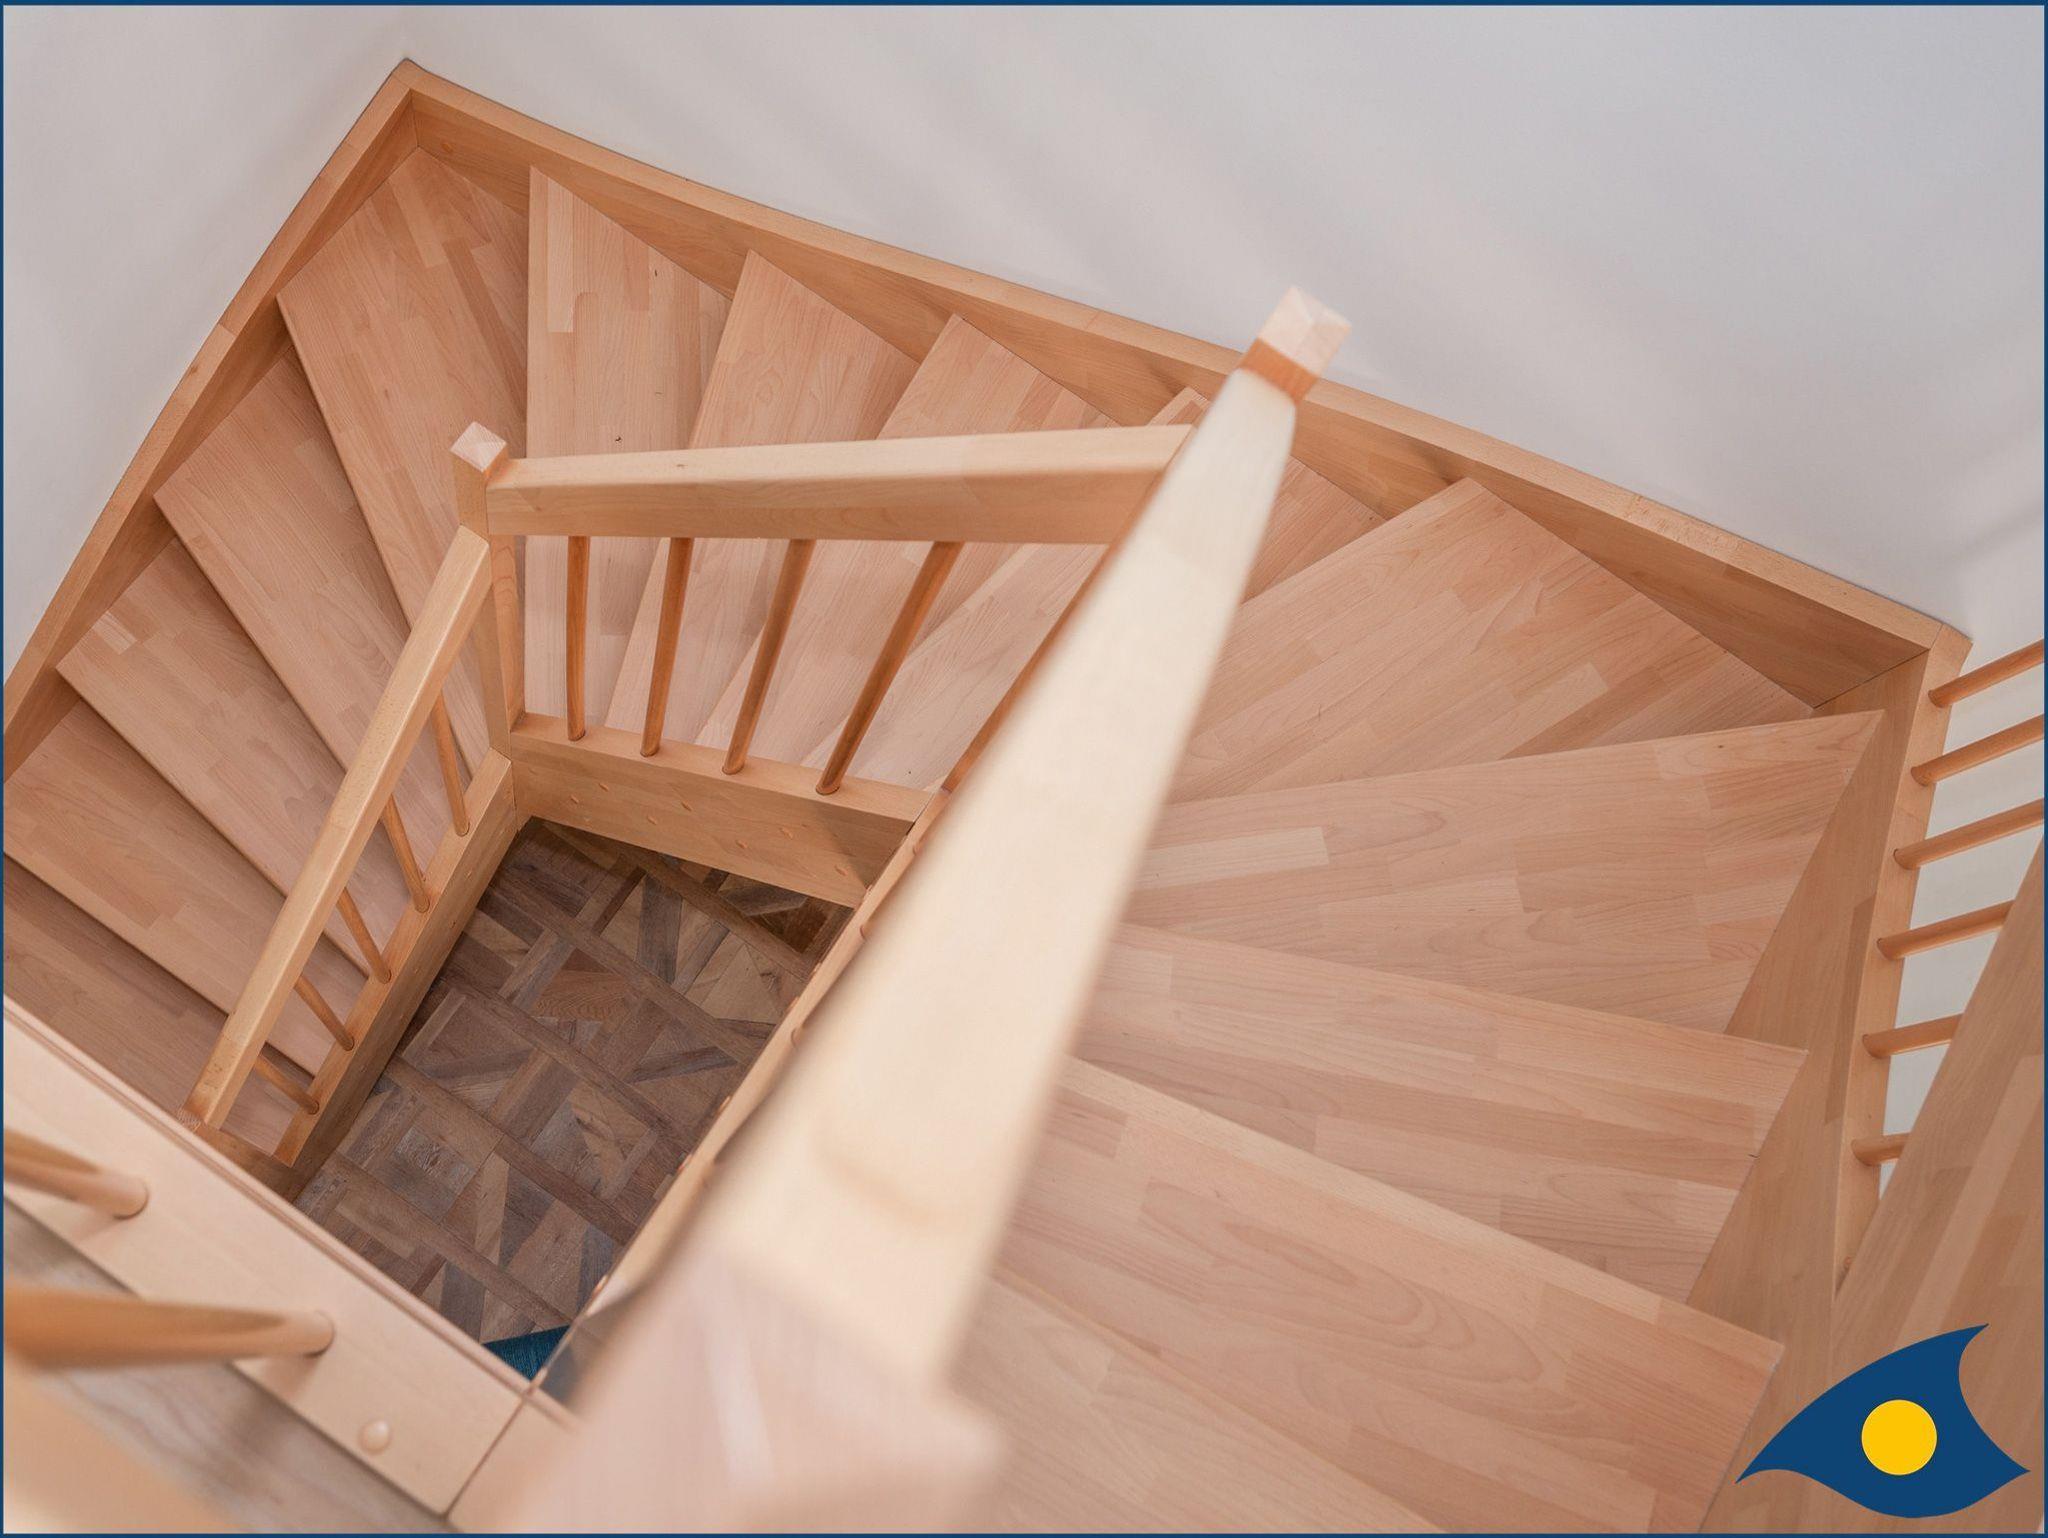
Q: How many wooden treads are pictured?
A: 14